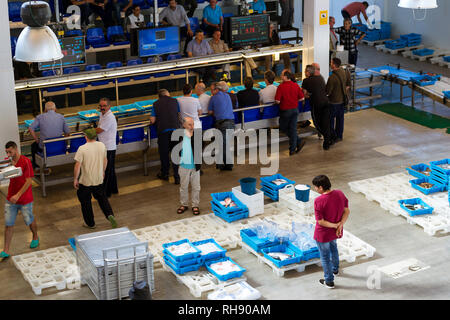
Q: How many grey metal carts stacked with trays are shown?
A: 1